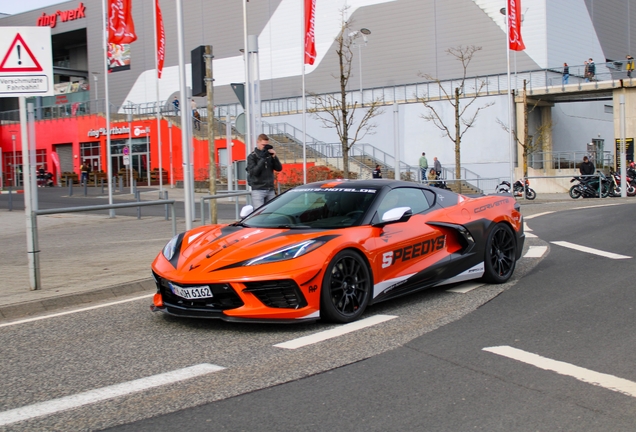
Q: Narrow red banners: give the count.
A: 4